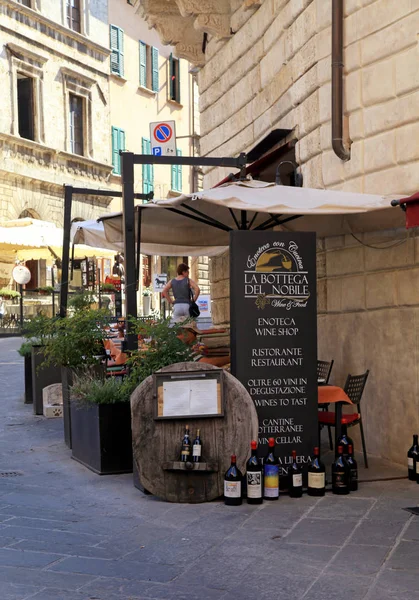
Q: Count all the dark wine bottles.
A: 12